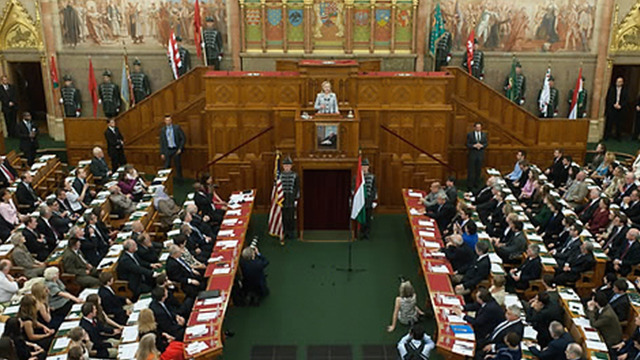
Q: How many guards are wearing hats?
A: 12